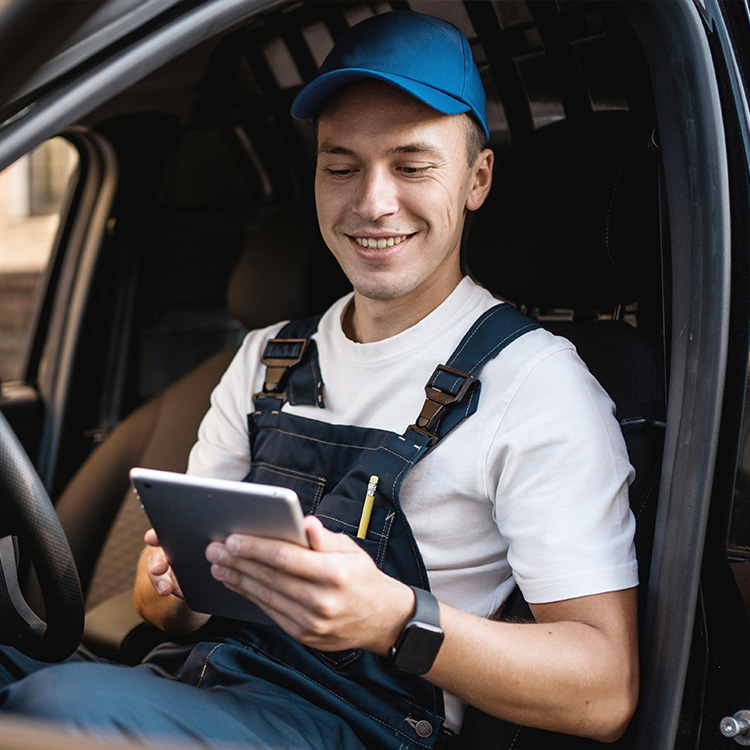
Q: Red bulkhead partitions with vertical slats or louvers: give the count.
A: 0